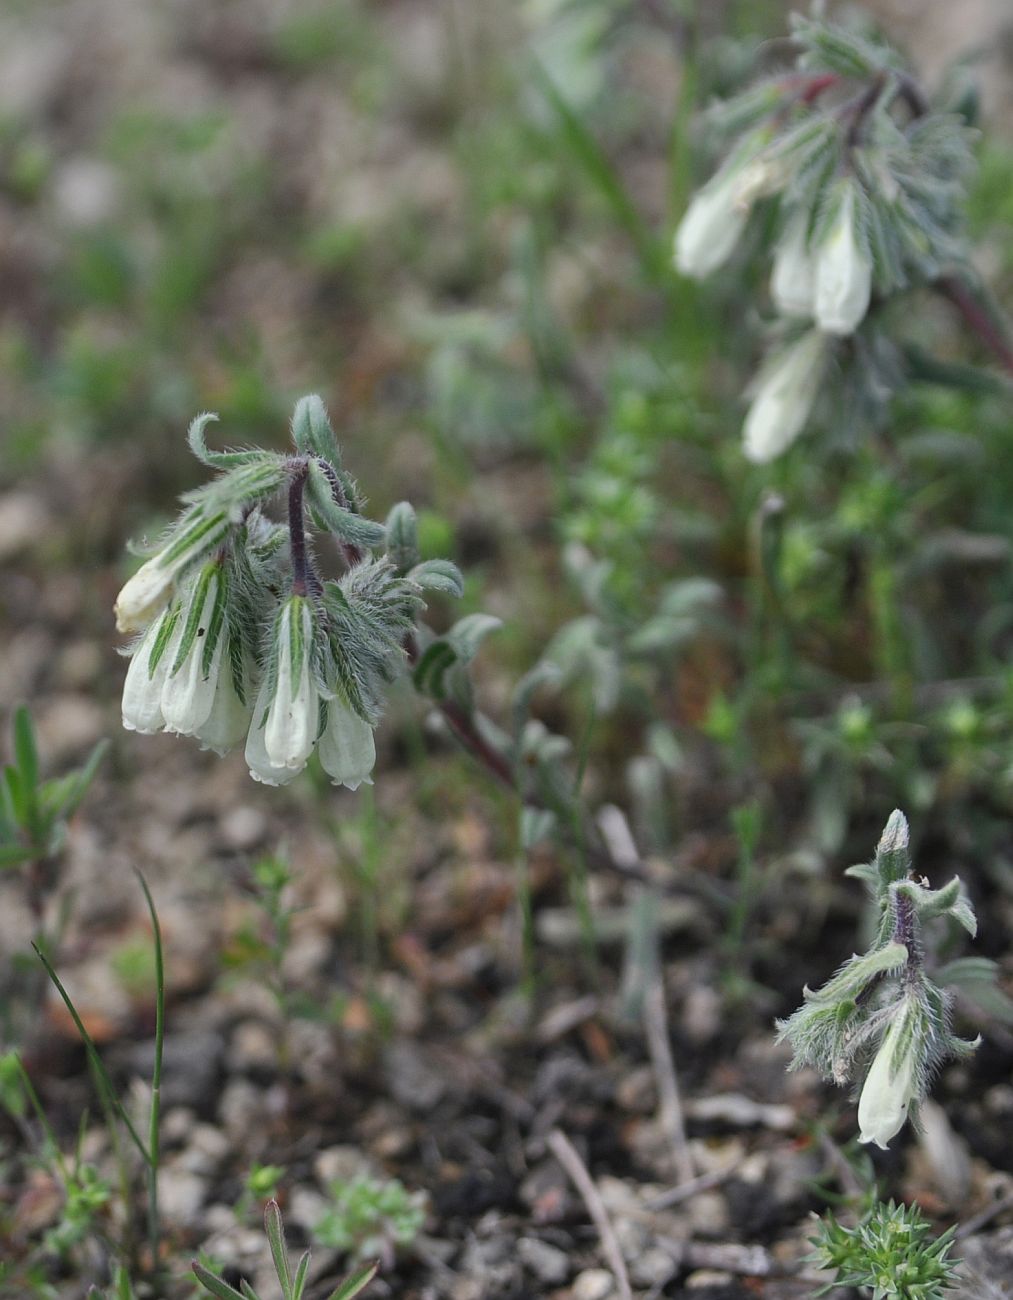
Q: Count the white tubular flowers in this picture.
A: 12